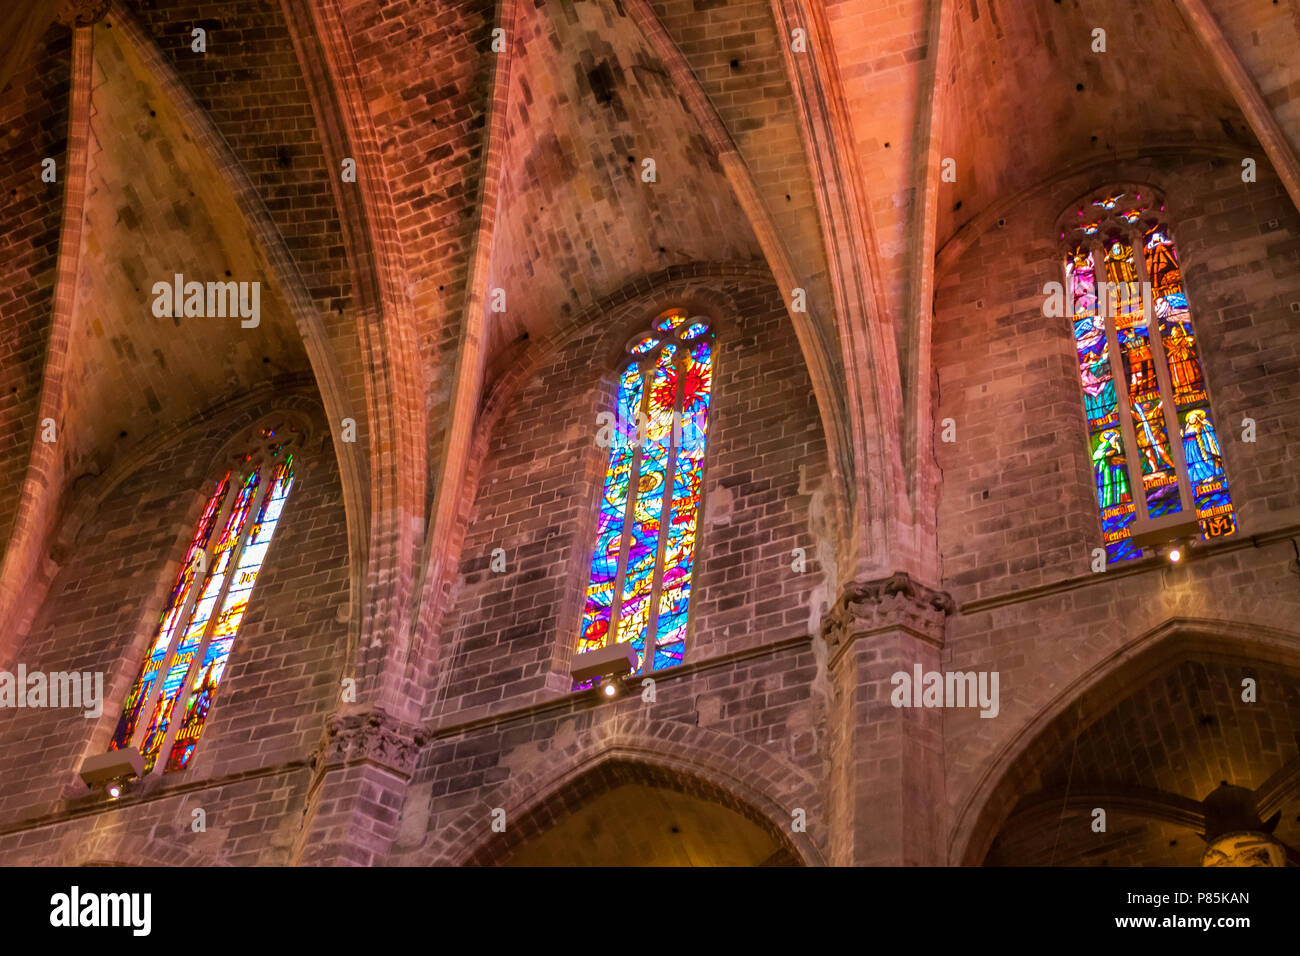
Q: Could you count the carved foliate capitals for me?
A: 2